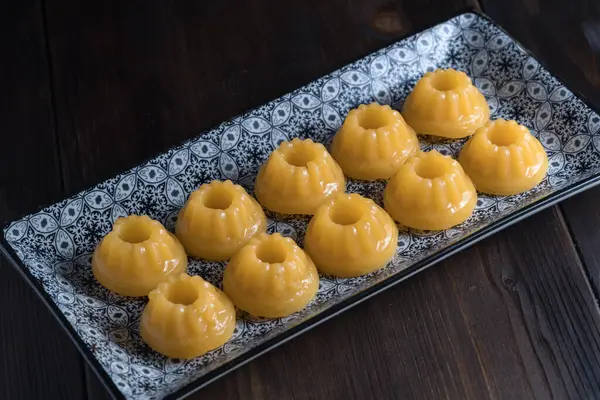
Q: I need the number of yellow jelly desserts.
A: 10